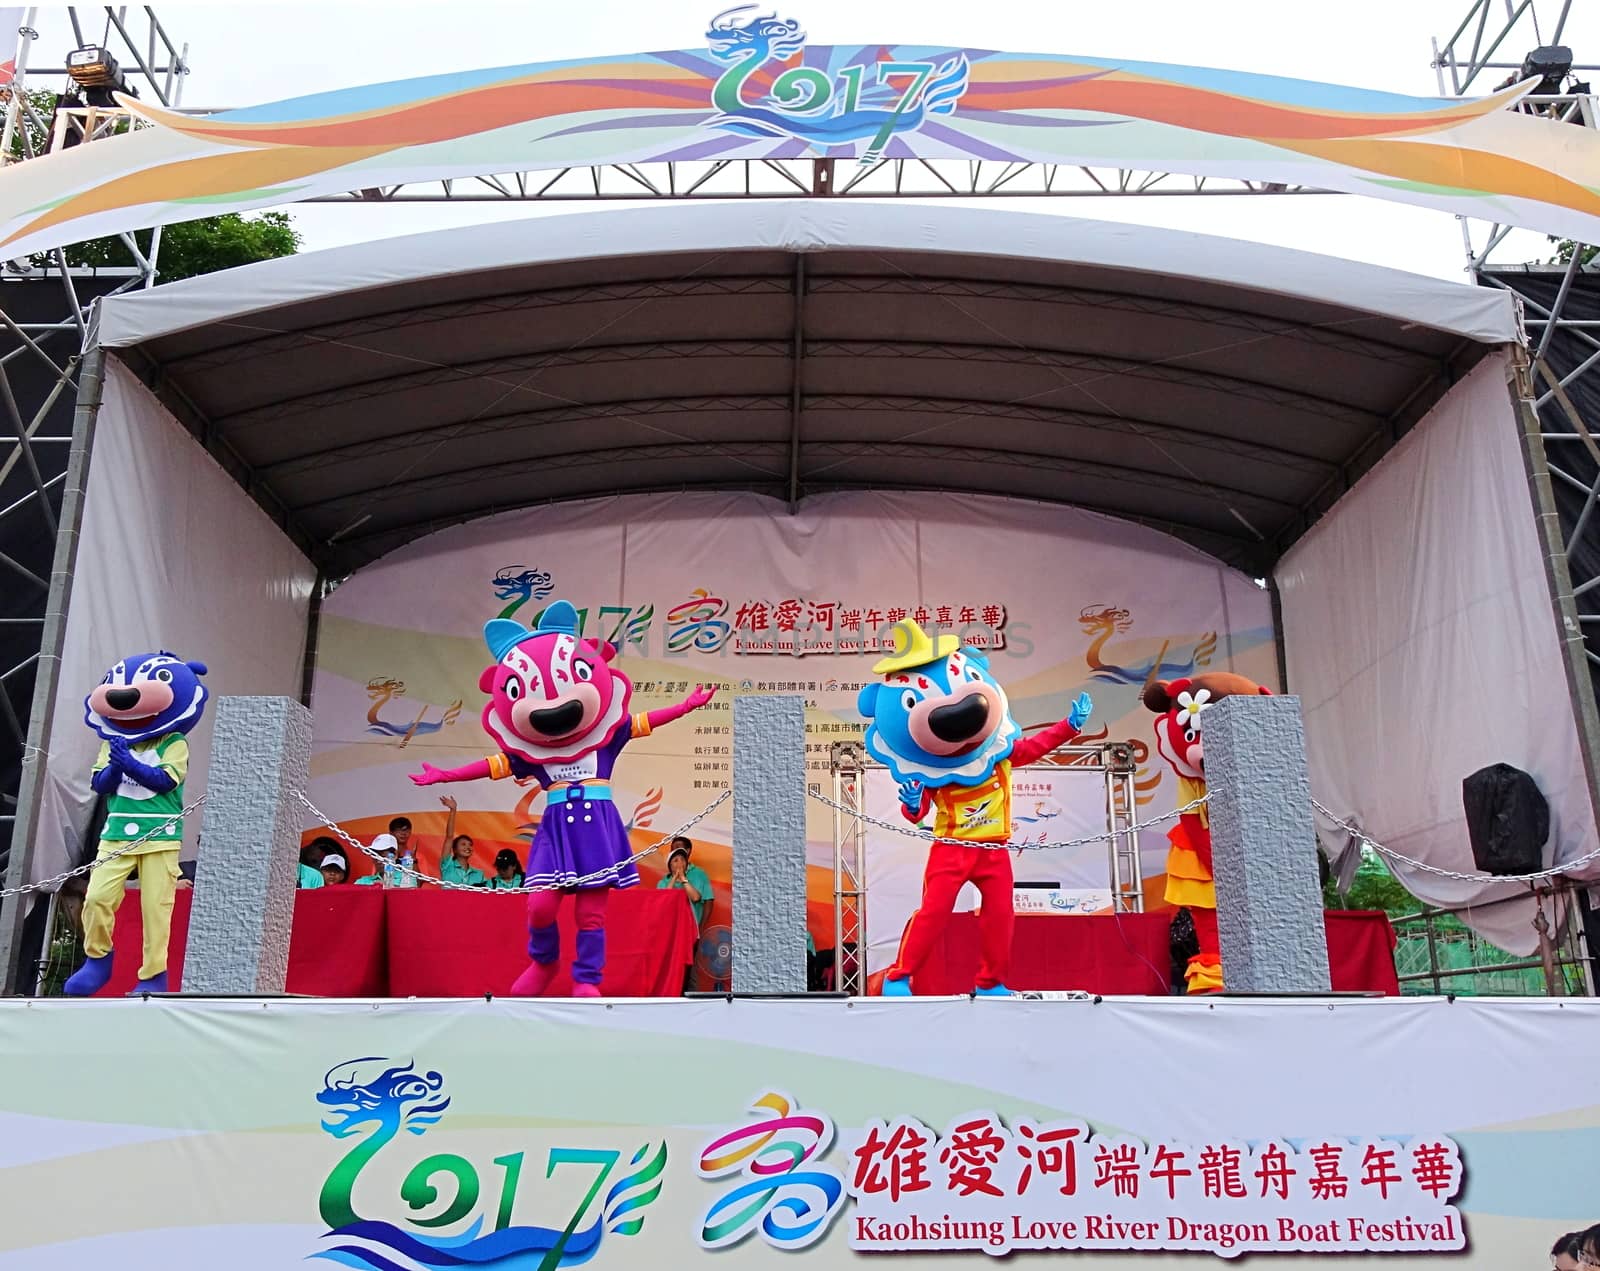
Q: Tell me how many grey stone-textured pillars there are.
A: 3